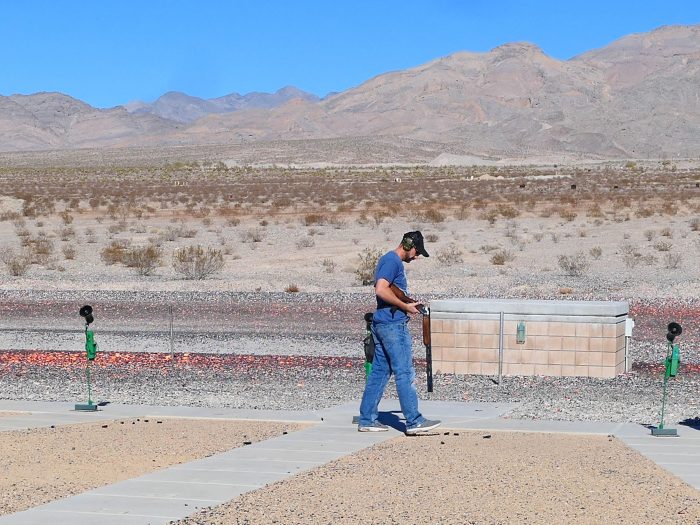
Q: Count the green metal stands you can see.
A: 3